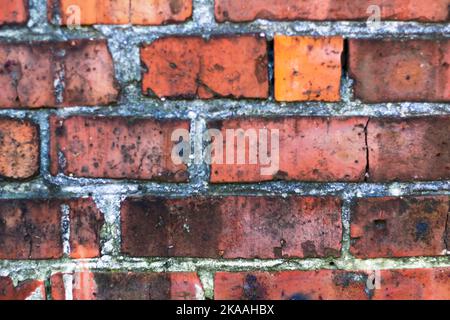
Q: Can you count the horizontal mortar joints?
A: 4